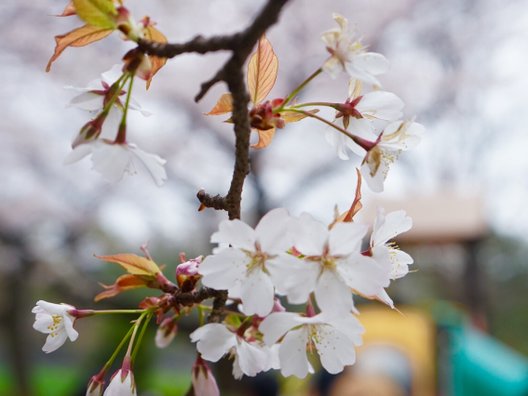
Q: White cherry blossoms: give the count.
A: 11